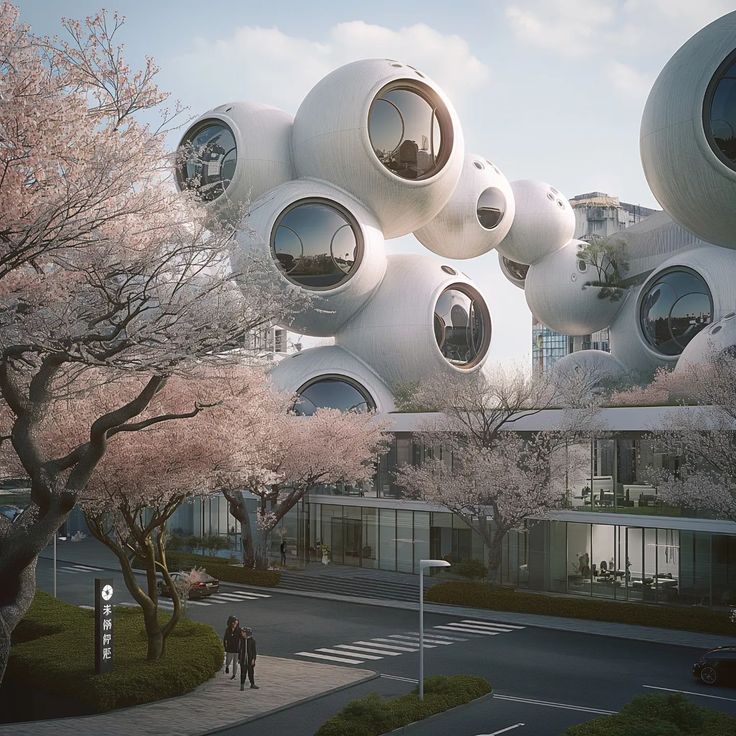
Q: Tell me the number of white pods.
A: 13